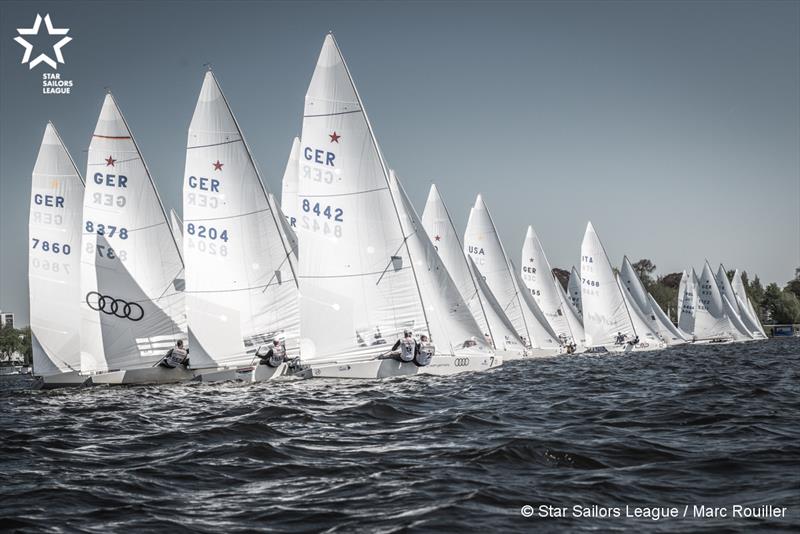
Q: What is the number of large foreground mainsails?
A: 4